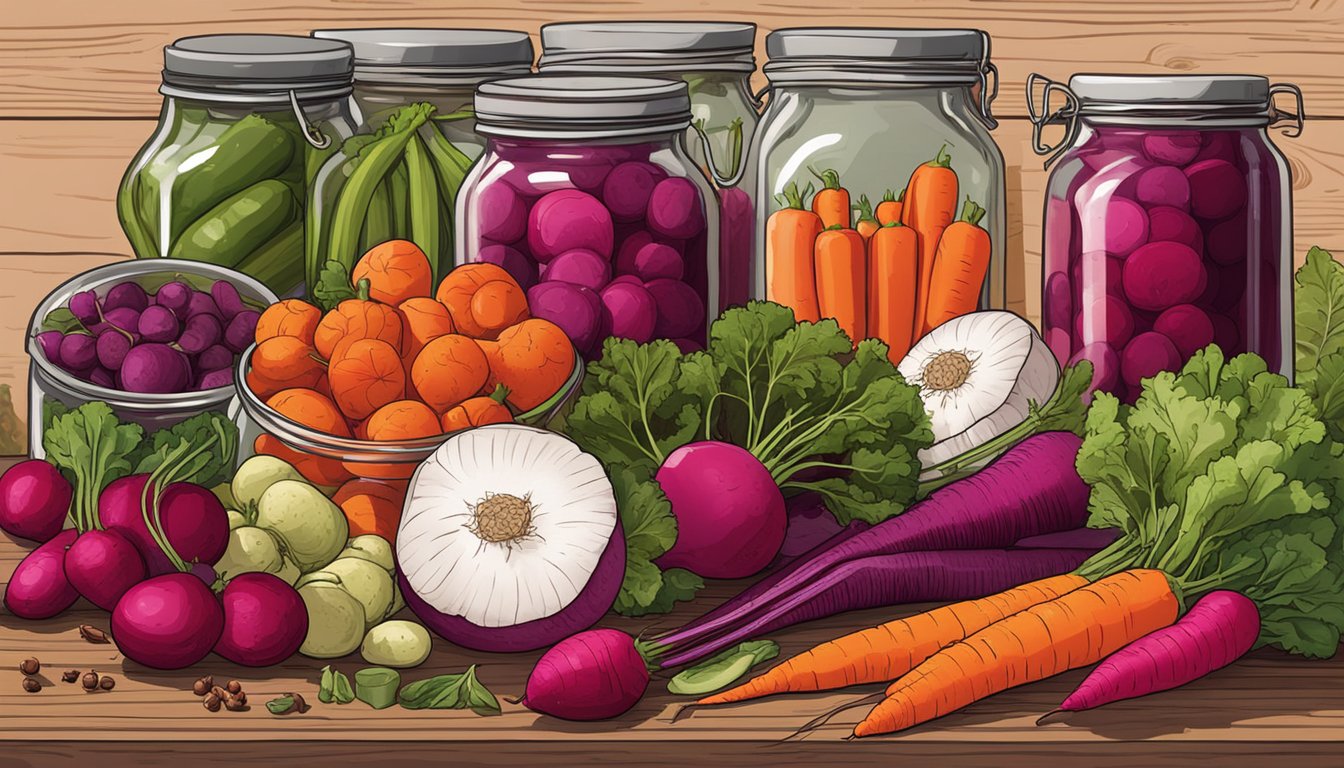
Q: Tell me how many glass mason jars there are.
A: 6